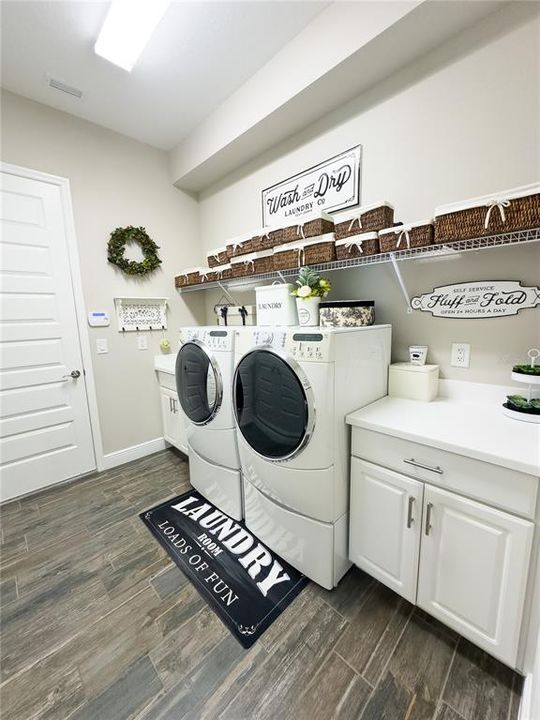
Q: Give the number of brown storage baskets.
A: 13